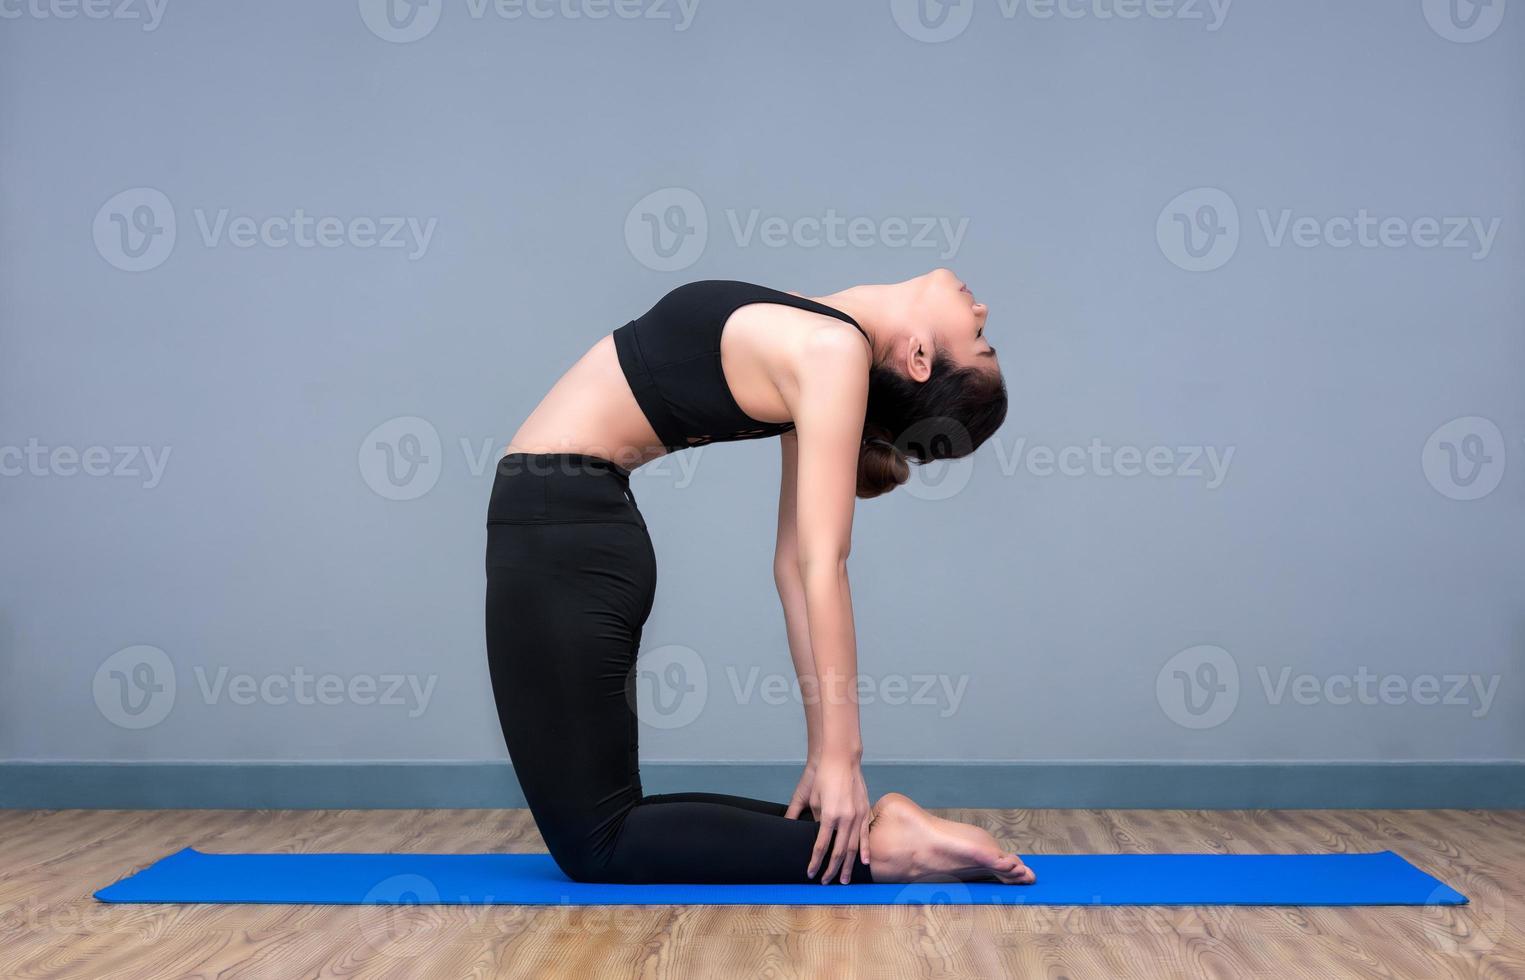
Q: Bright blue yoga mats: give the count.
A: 1